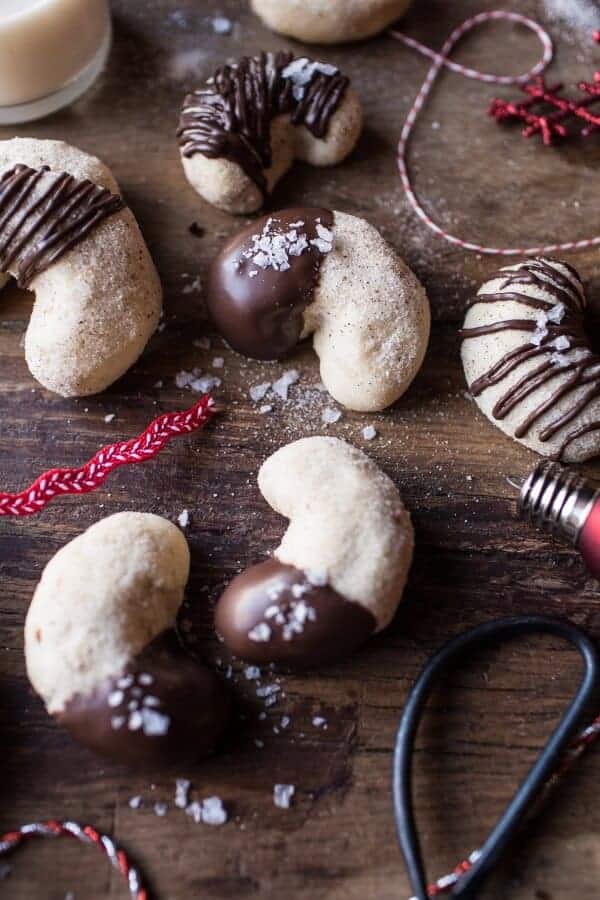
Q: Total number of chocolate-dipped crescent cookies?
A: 3